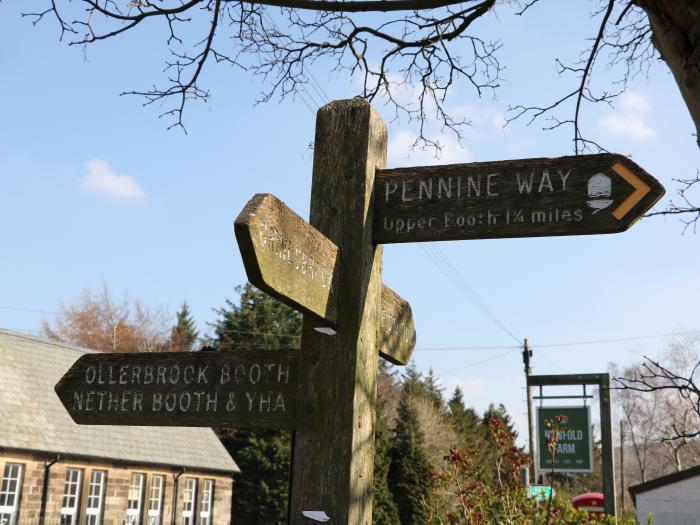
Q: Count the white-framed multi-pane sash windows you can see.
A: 7